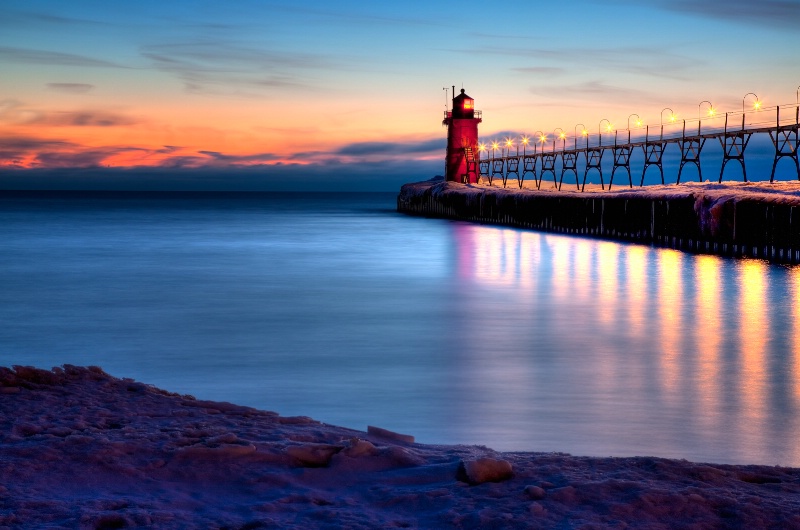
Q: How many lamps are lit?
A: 12